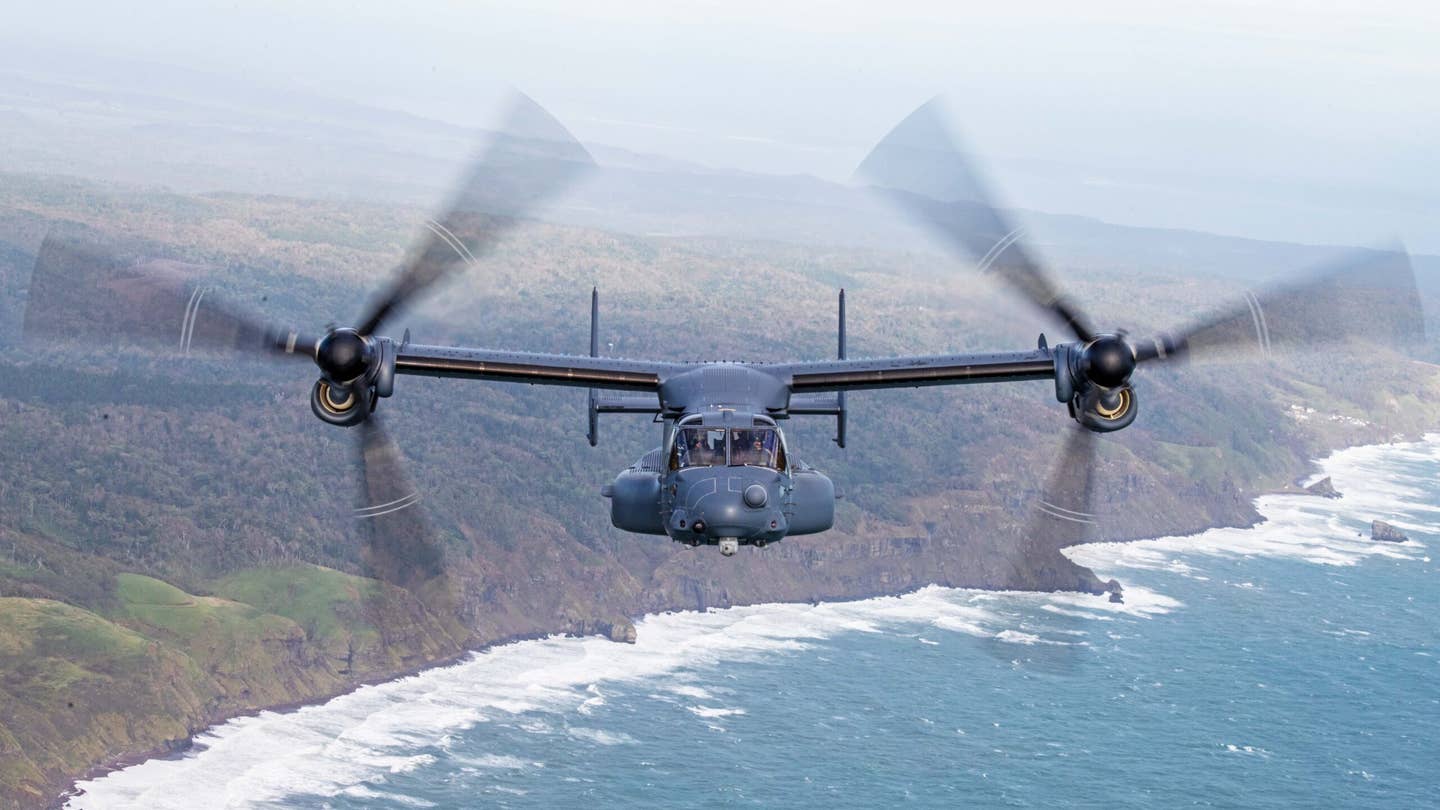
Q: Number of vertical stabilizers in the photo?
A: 2